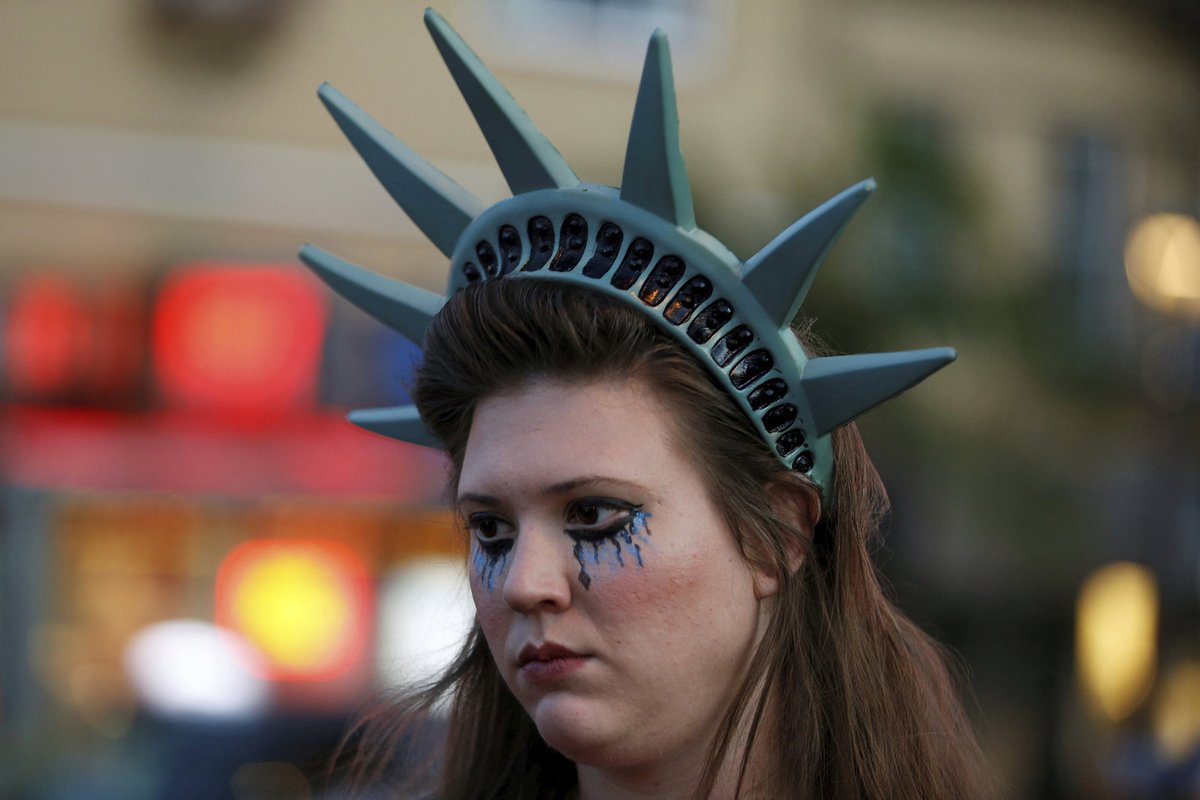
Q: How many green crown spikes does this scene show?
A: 7